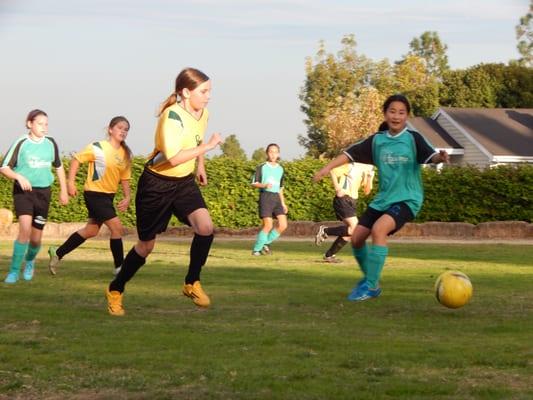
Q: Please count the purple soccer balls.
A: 0